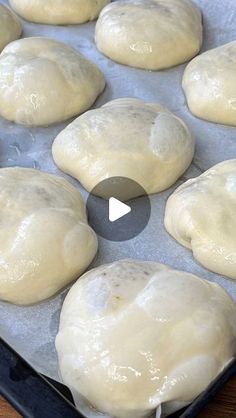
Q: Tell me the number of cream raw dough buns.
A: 9